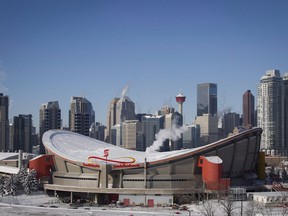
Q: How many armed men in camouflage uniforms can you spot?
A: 0